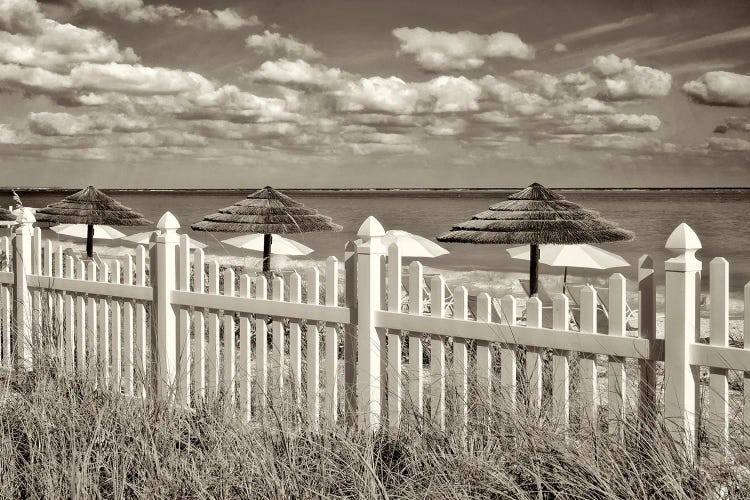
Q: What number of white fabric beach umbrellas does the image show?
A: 5